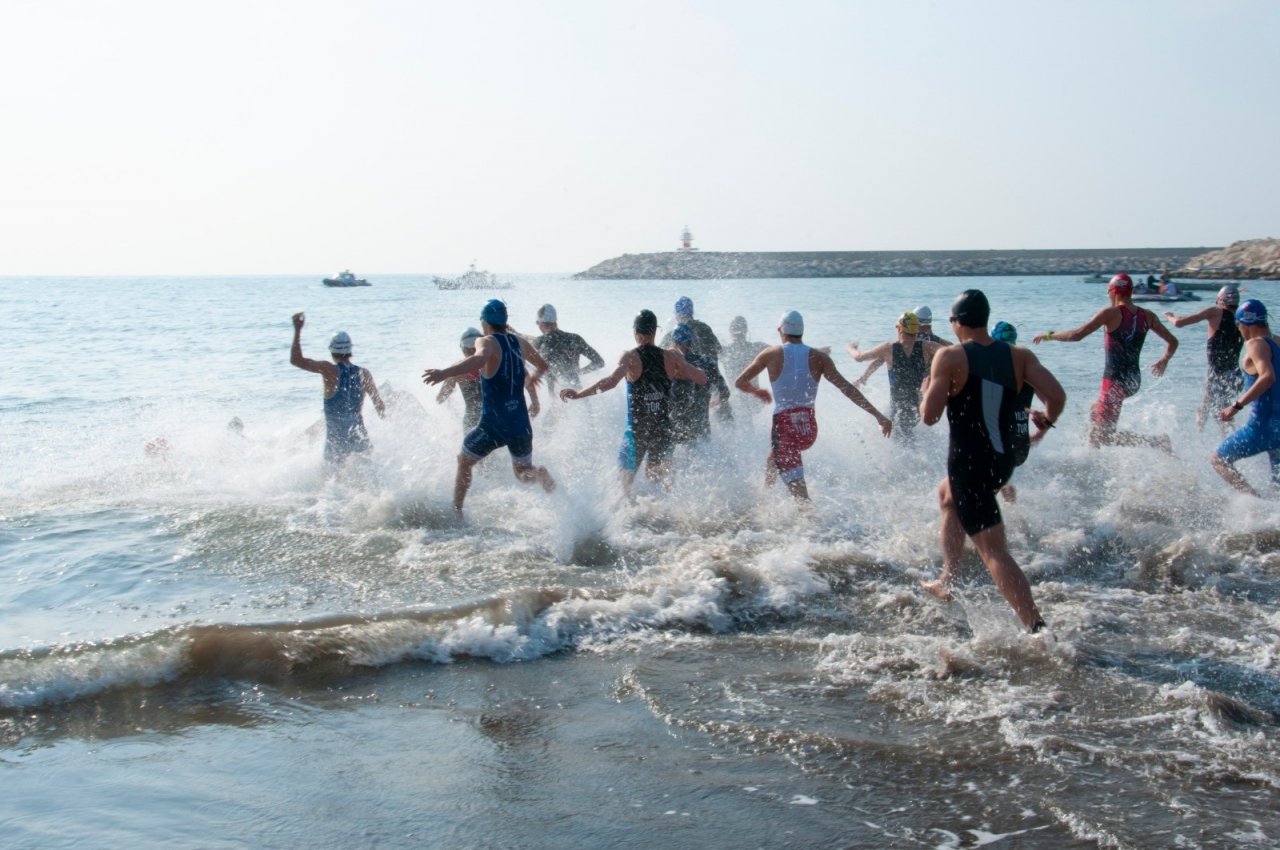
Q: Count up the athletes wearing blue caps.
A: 5